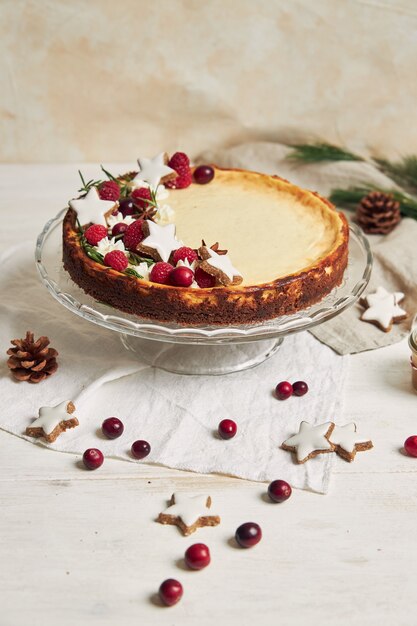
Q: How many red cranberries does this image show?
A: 15